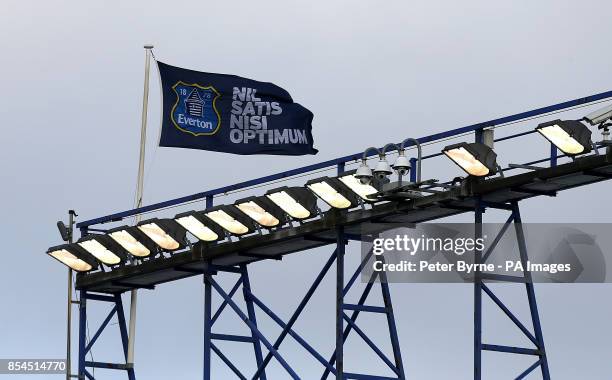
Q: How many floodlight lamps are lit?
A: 12